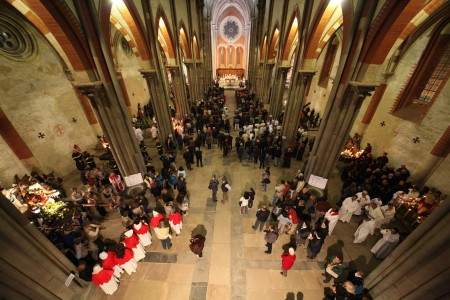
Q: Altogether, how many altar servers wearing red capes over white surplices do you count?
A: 7